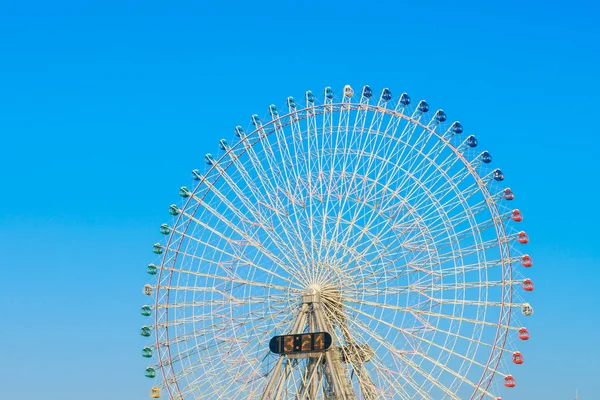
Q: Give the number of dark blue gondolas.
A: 9